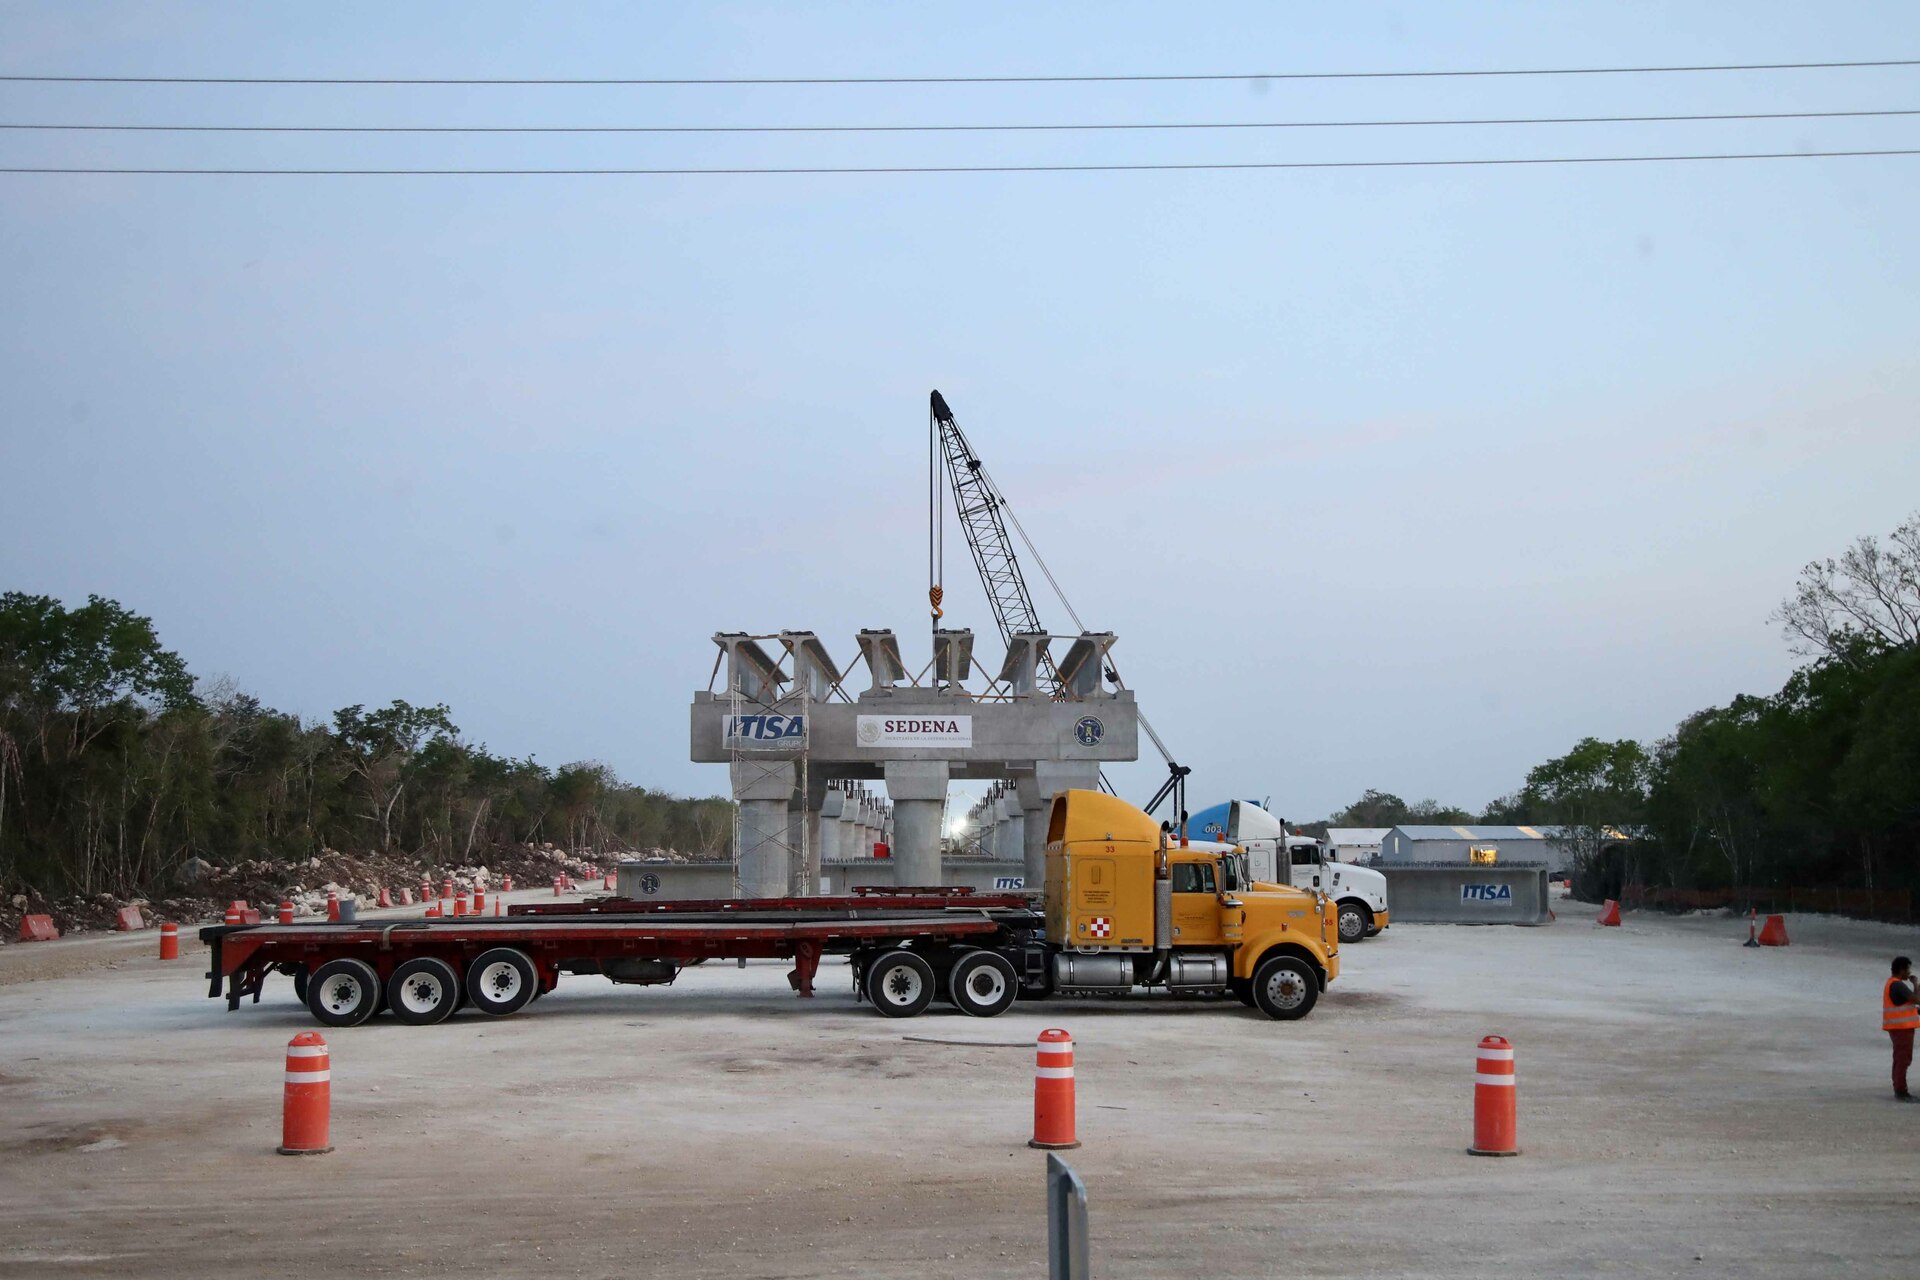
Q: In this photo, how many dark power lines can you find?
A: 3